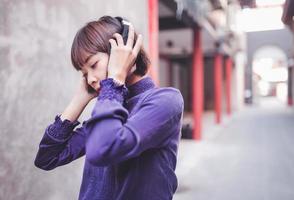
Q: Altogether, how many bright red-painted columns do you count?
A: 4